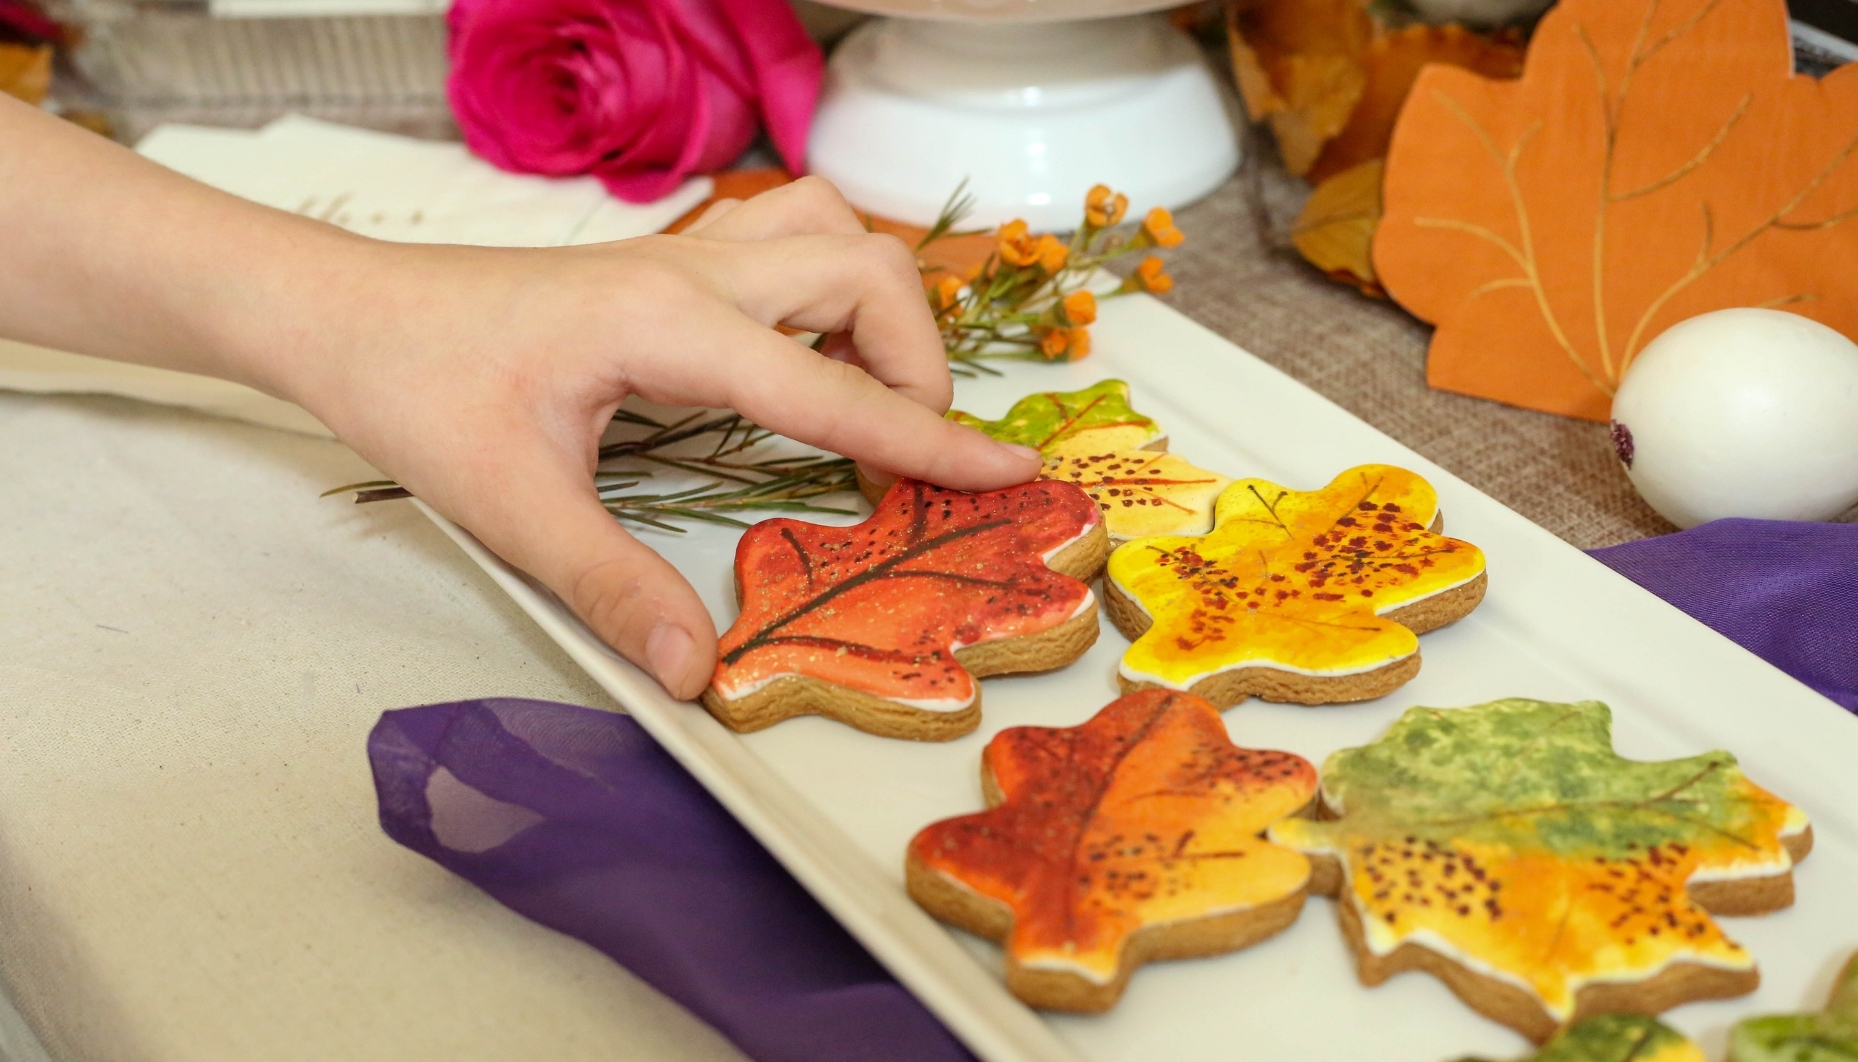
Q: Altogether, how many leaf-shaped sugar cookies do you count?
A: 7